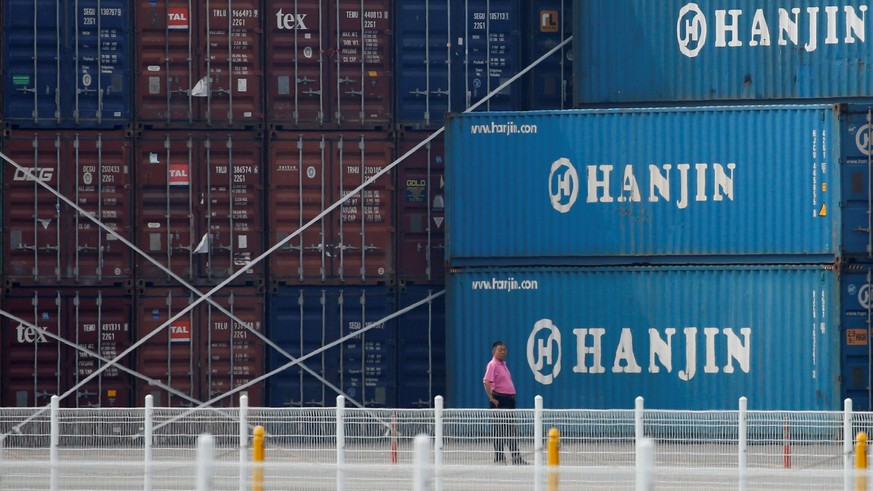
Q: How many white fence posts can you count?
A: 12